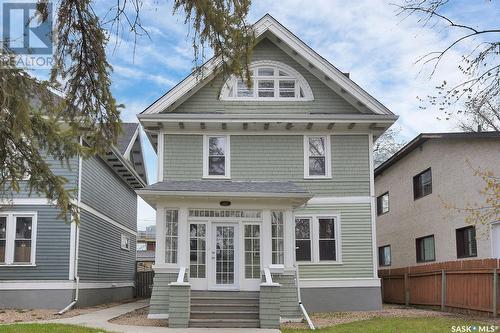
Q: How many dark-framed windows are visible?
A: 5